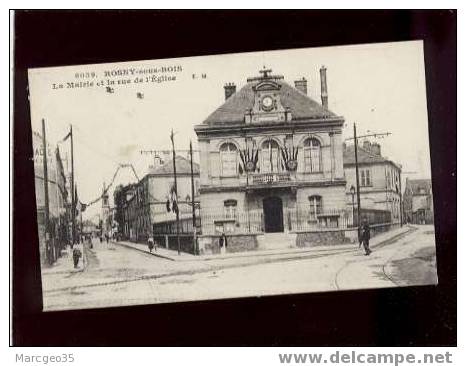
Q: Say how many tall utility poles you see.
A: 5